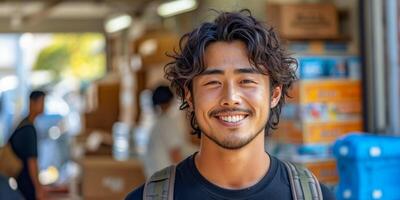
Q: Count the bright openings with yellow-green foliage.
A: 1